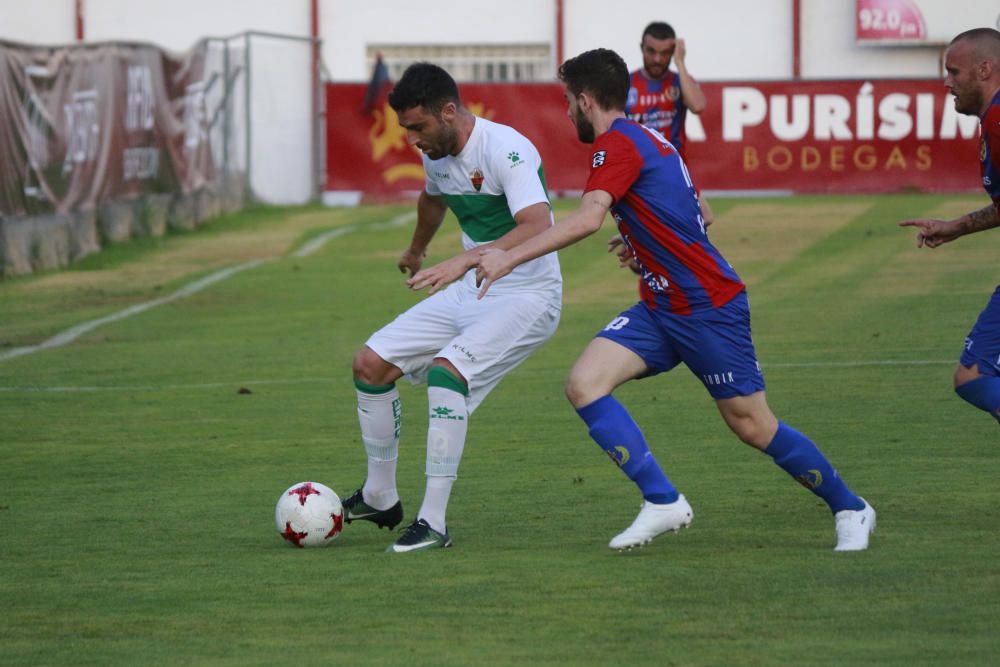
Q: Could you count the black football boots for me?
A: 2